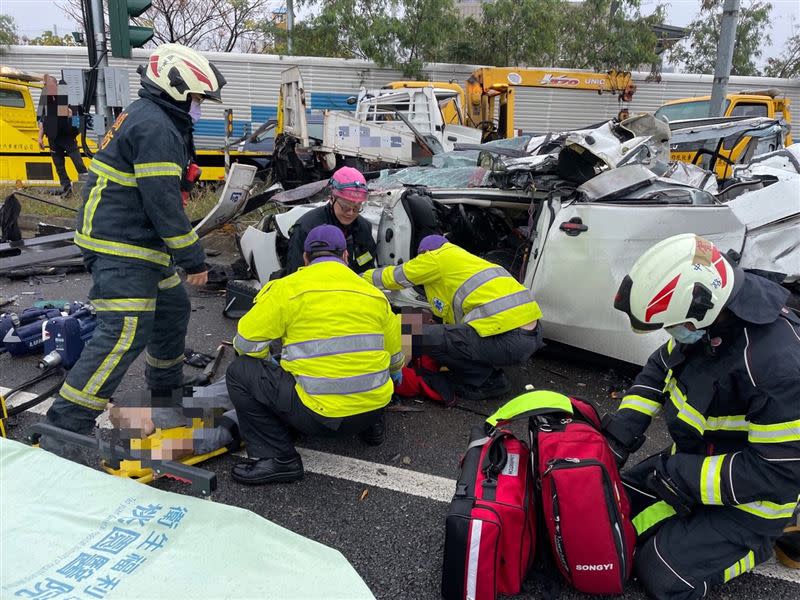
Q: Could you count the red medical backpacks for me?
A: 2